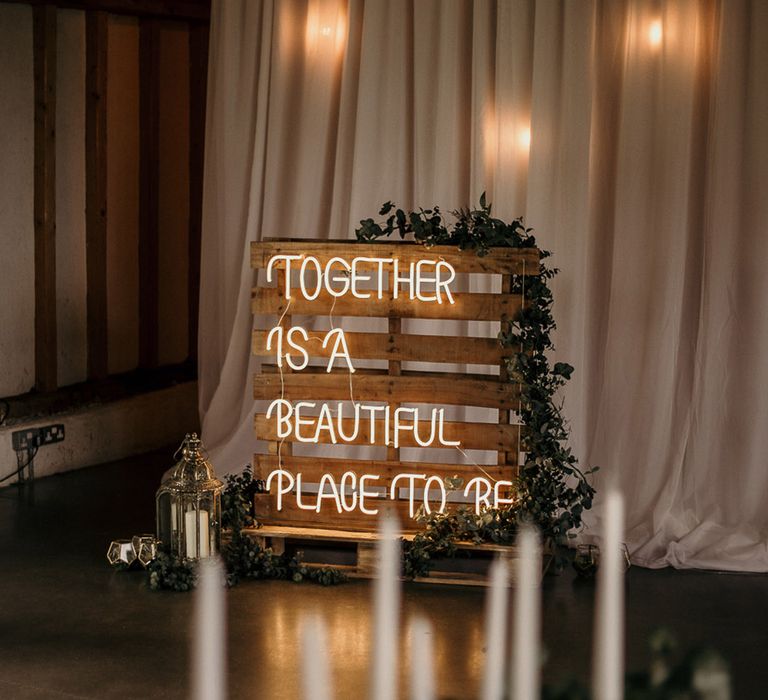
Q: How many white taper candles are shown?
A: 7